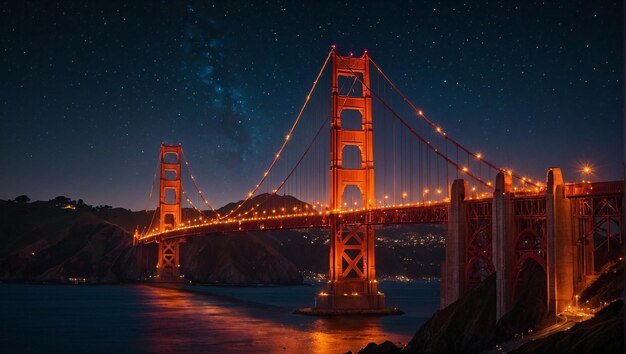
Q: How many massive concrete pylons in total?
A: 3